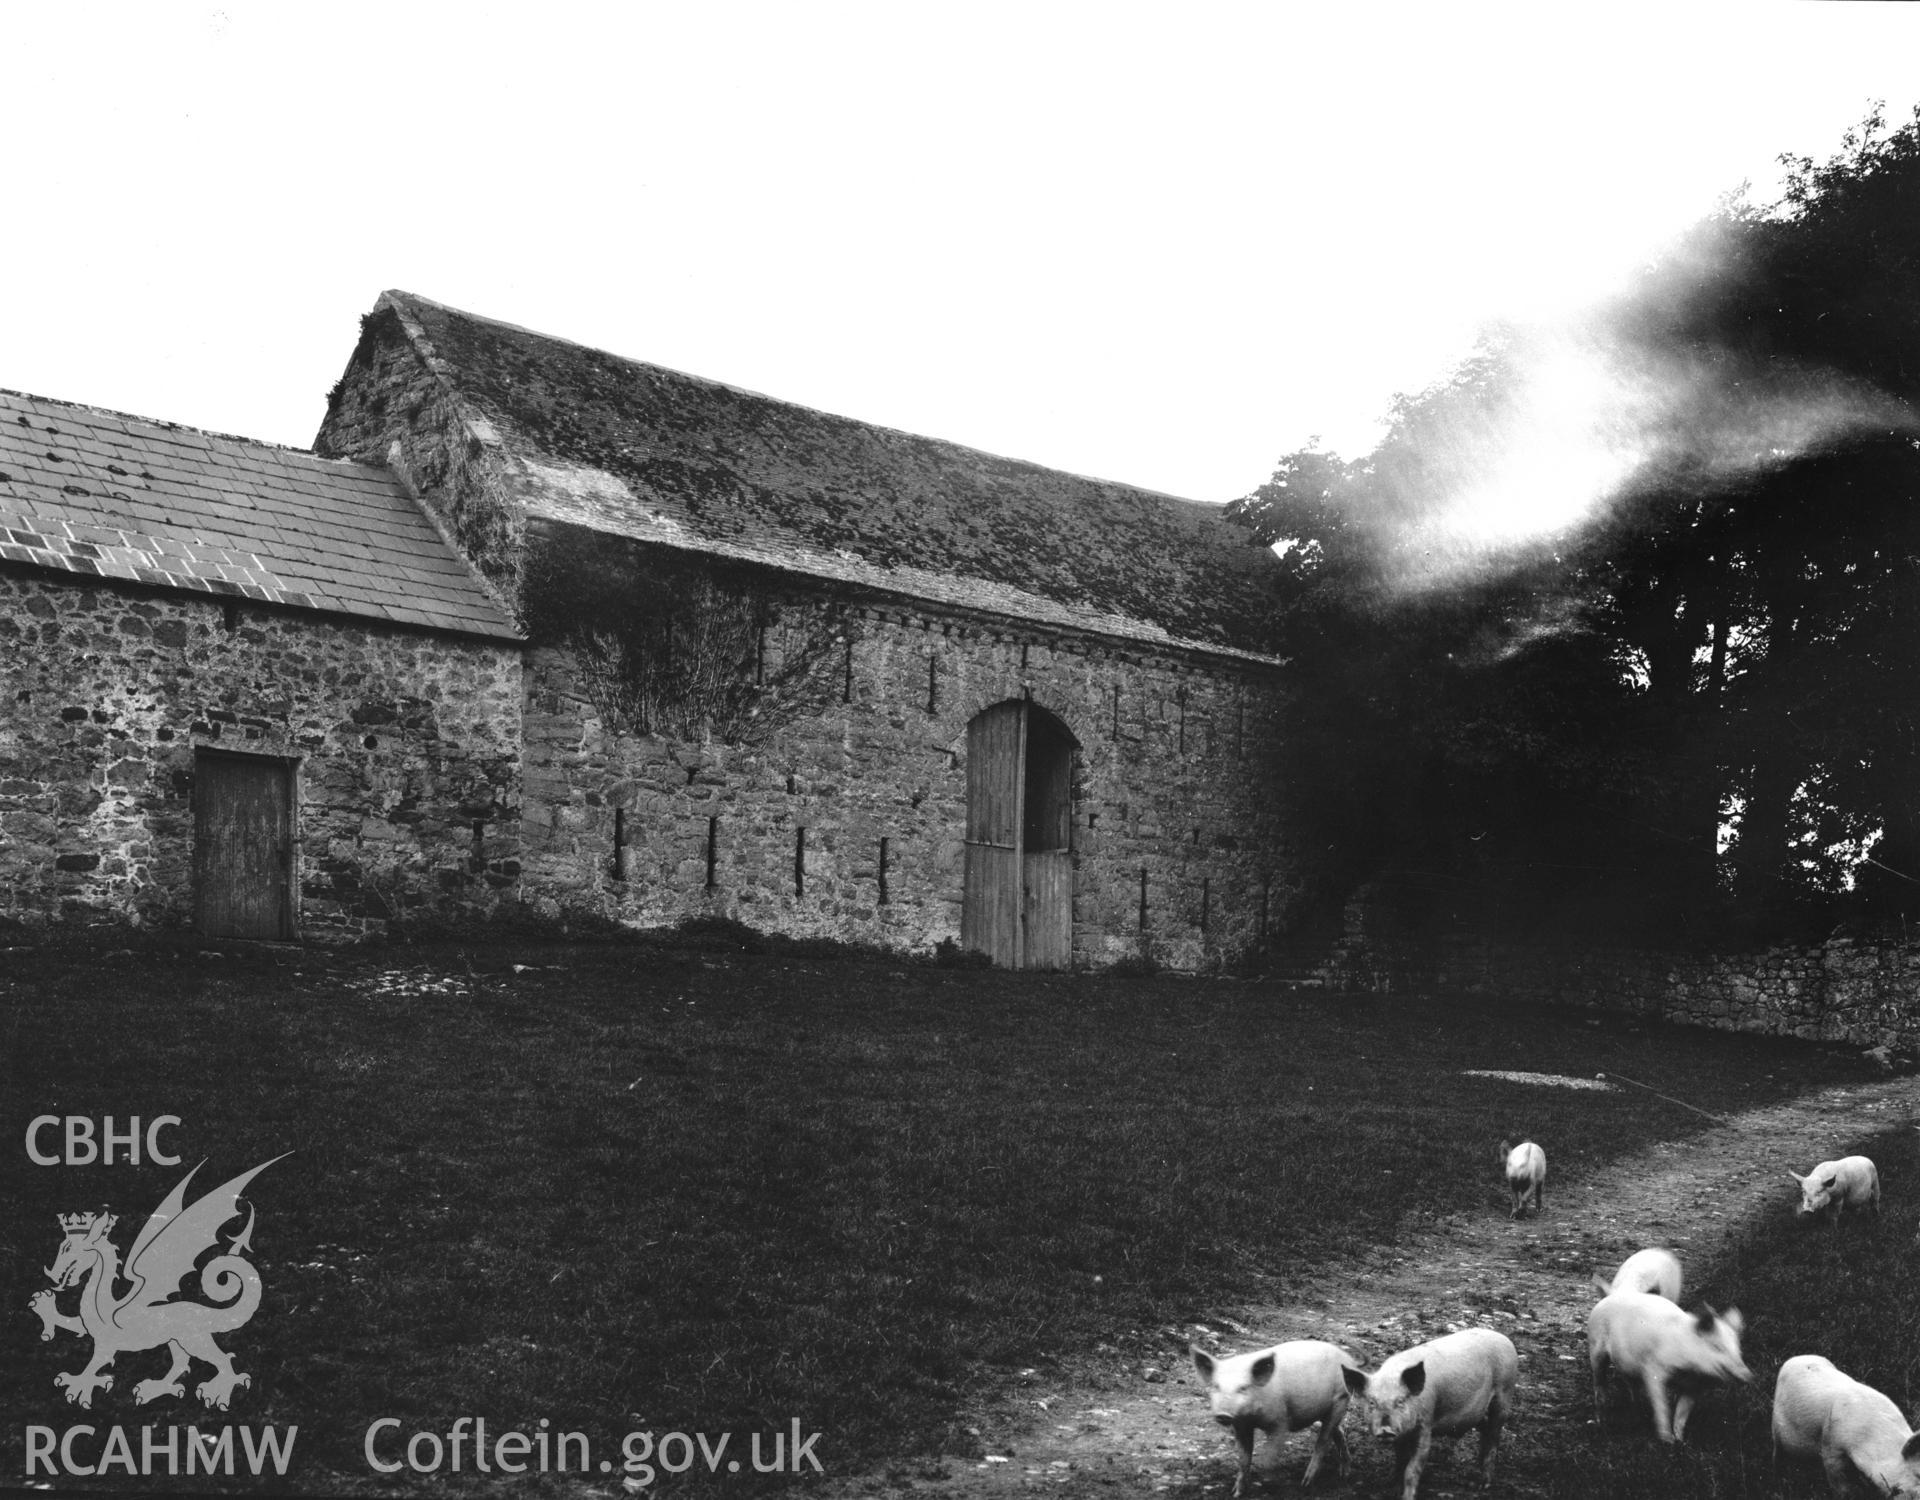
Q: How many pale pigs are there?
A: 7